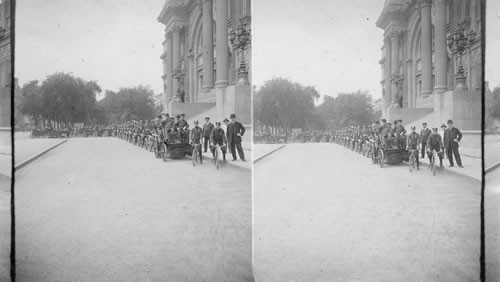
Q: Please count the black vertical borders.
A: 2